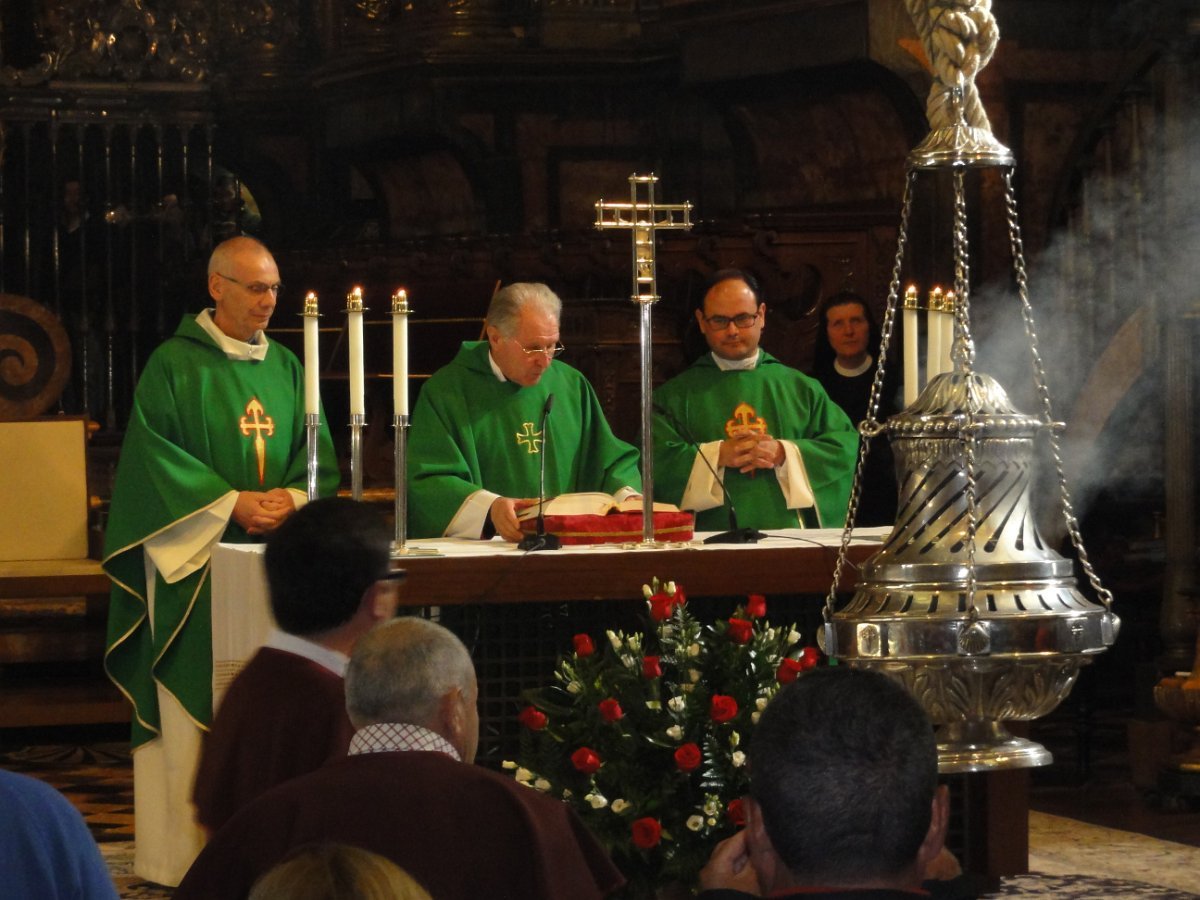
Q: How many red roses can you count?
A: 15